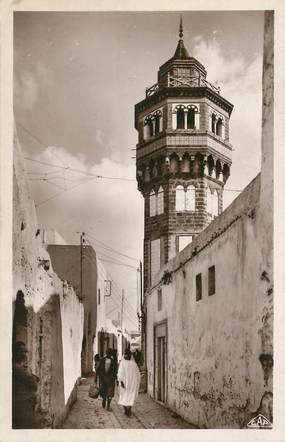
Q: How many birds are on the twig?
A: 0